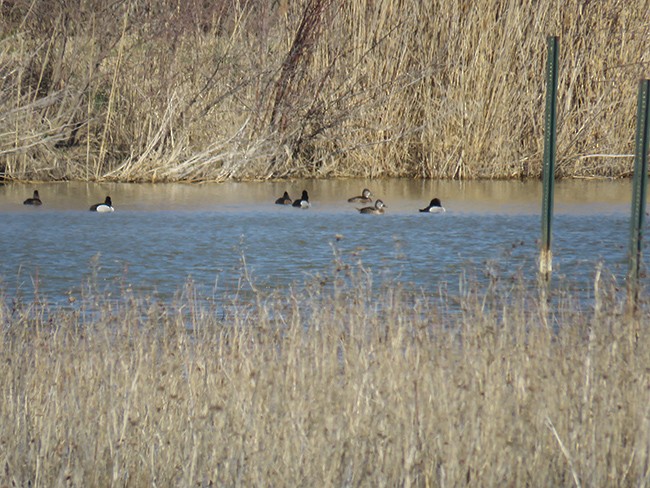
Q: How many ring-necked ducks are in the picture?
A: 7